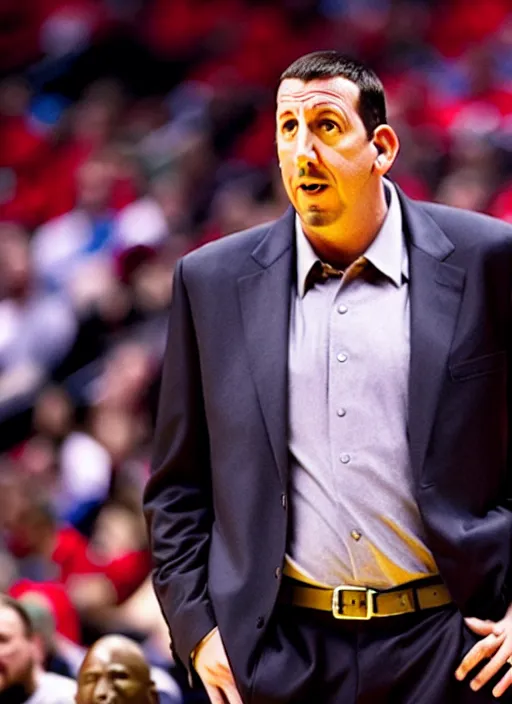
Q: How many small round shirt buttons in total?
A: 5